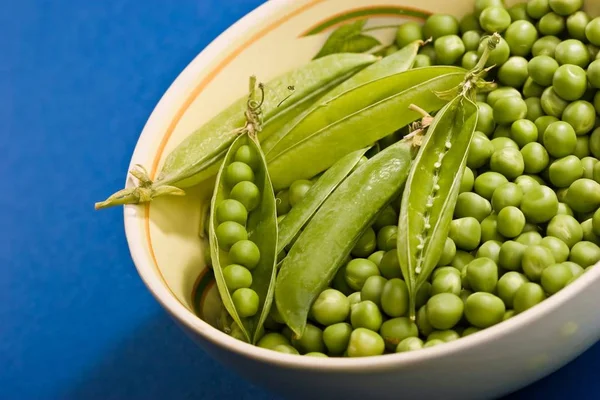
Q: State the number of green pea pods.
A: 7